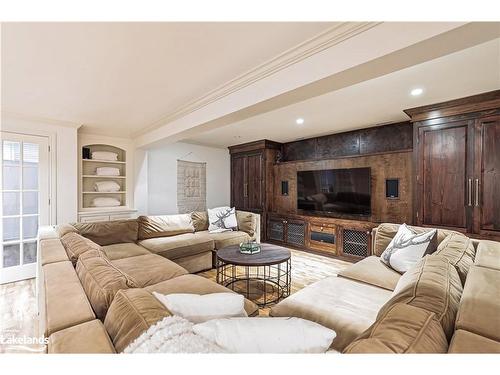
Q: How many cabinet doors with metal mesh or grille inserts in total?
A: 3